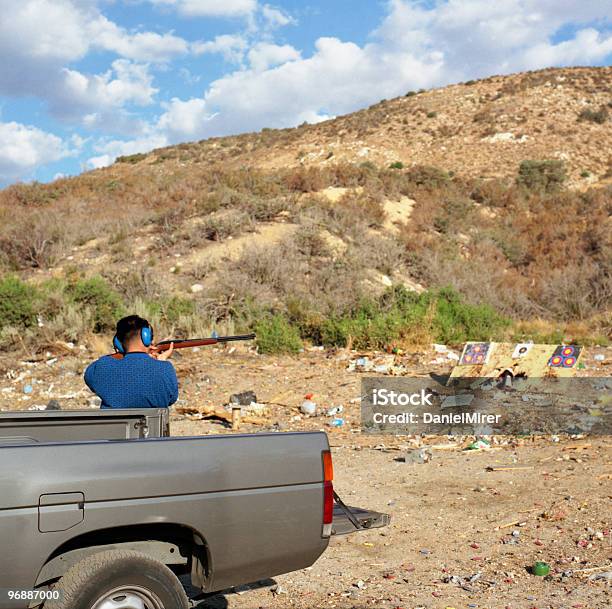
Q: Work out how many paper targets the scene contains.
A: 3